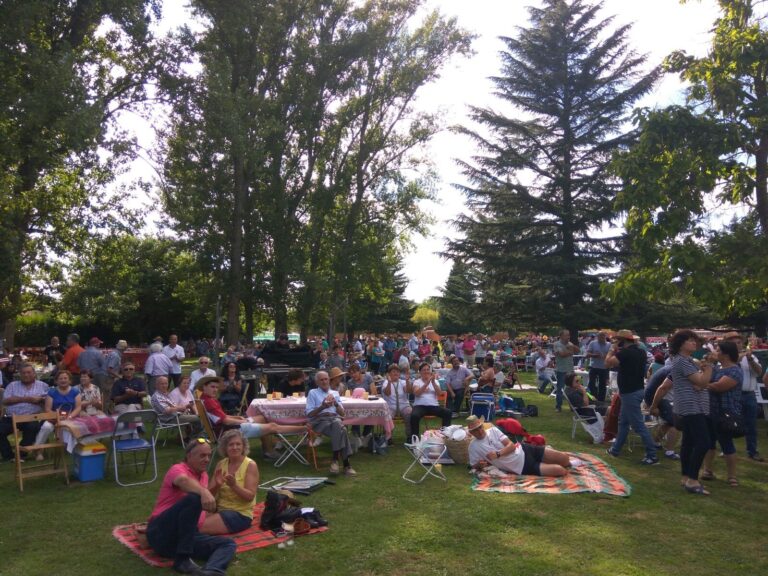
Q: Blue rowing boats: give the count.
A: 0